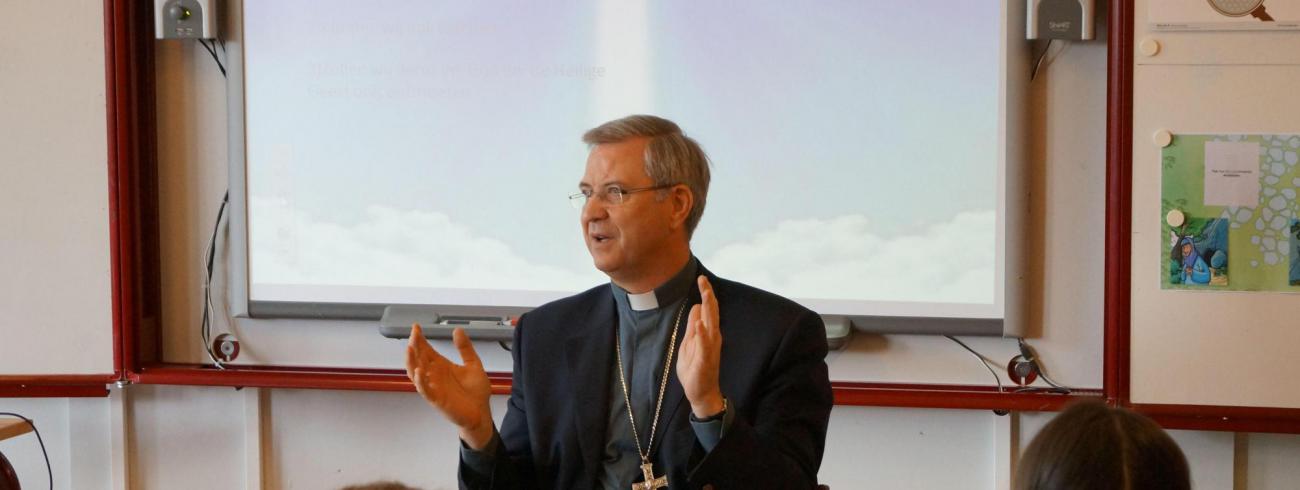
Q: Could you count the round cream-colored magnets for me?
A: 3